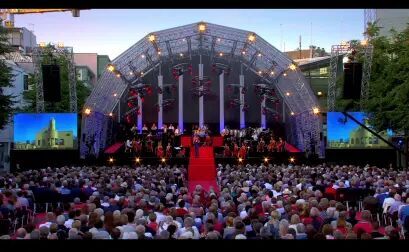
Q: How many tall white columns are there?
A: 7